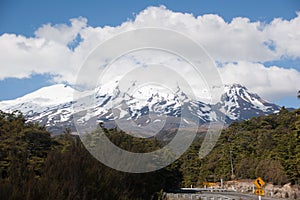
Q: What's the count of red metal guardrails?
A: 0